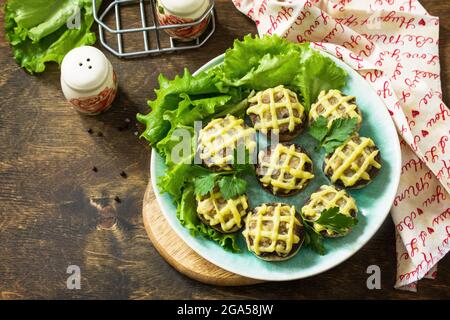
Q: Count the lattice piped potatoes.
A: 8